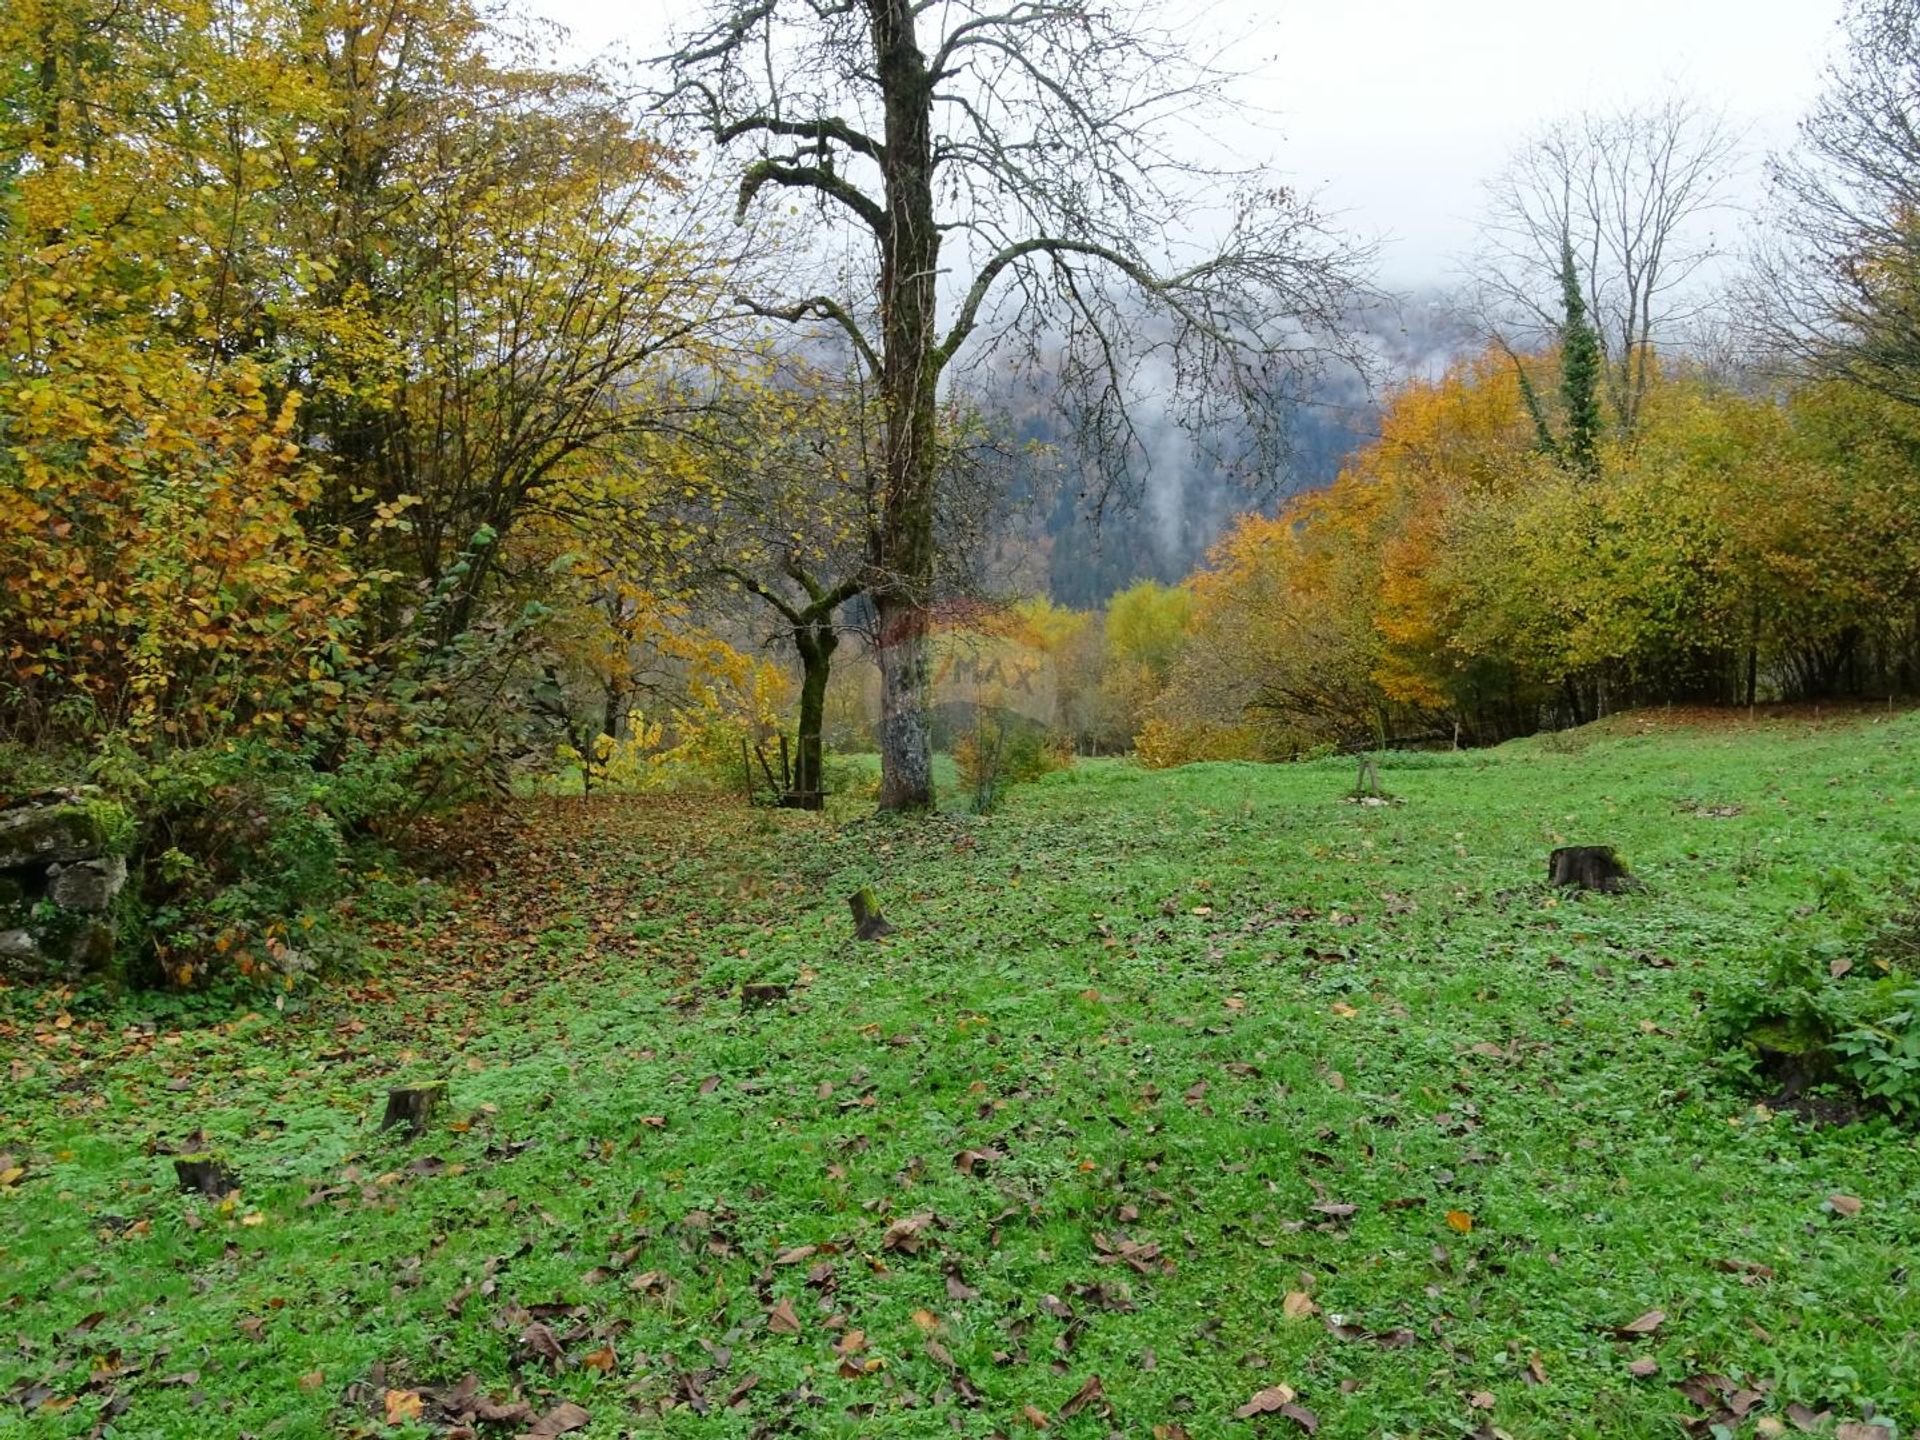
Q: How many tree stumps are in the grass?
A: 6